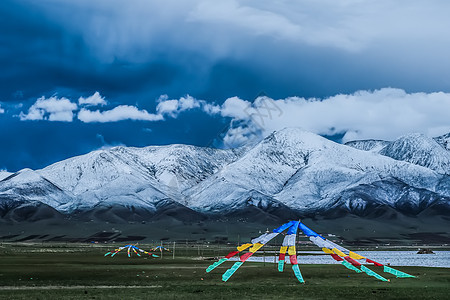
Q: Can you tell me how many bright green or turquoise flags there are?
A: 12